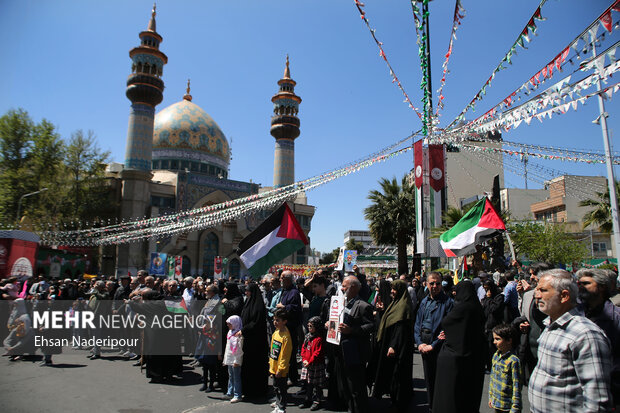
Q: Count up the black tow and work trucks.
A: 0